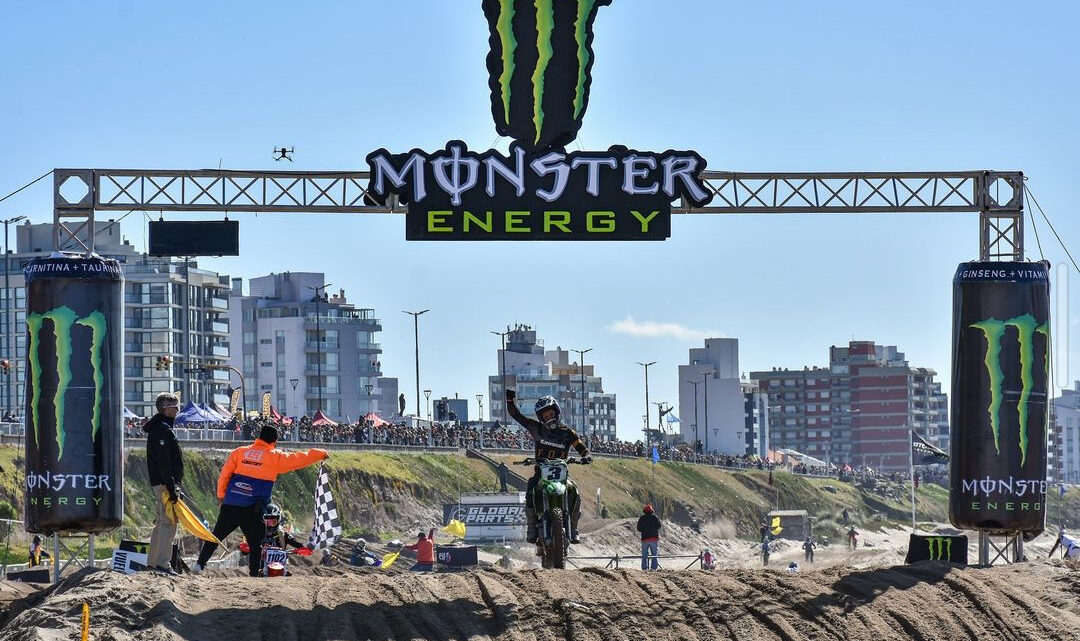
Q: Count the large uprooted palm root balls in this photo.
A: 0